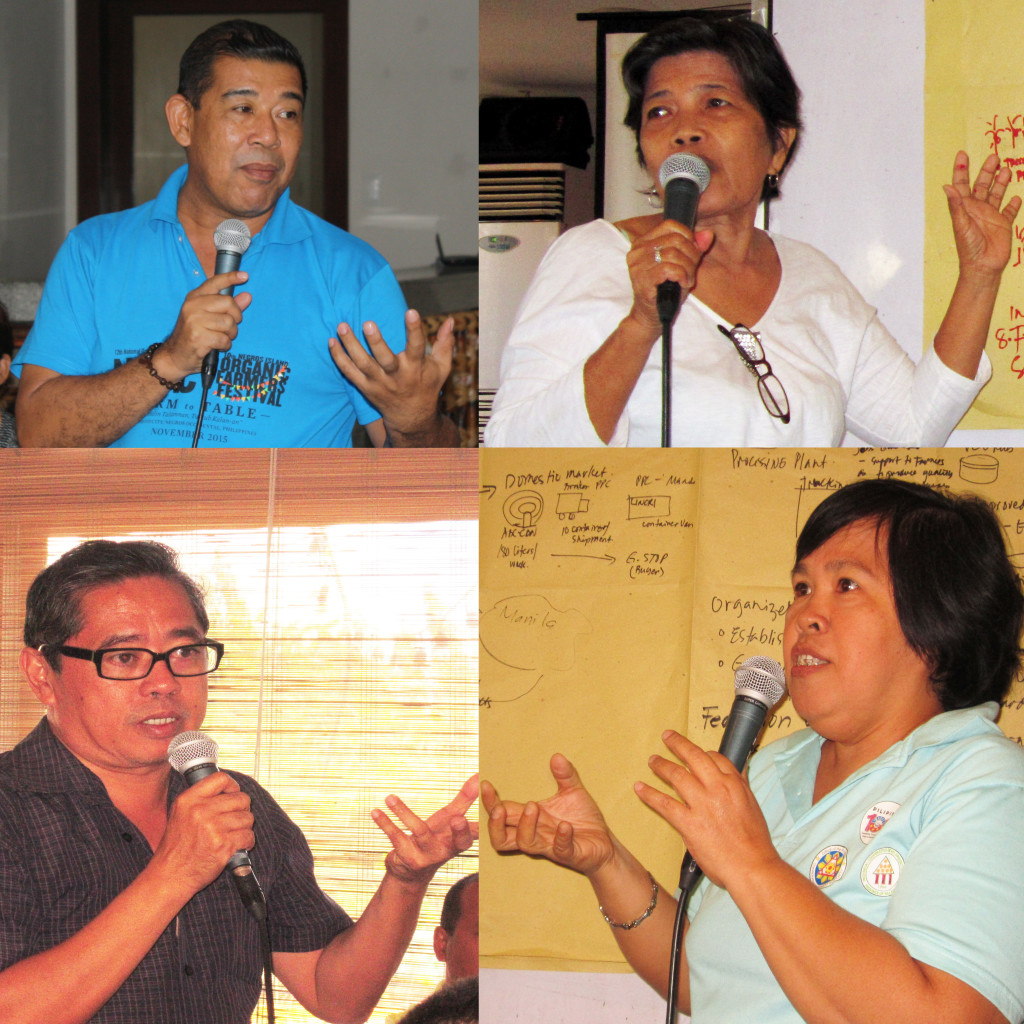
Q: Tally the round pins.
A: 3